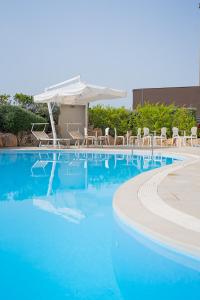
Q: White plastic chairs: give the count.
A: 8